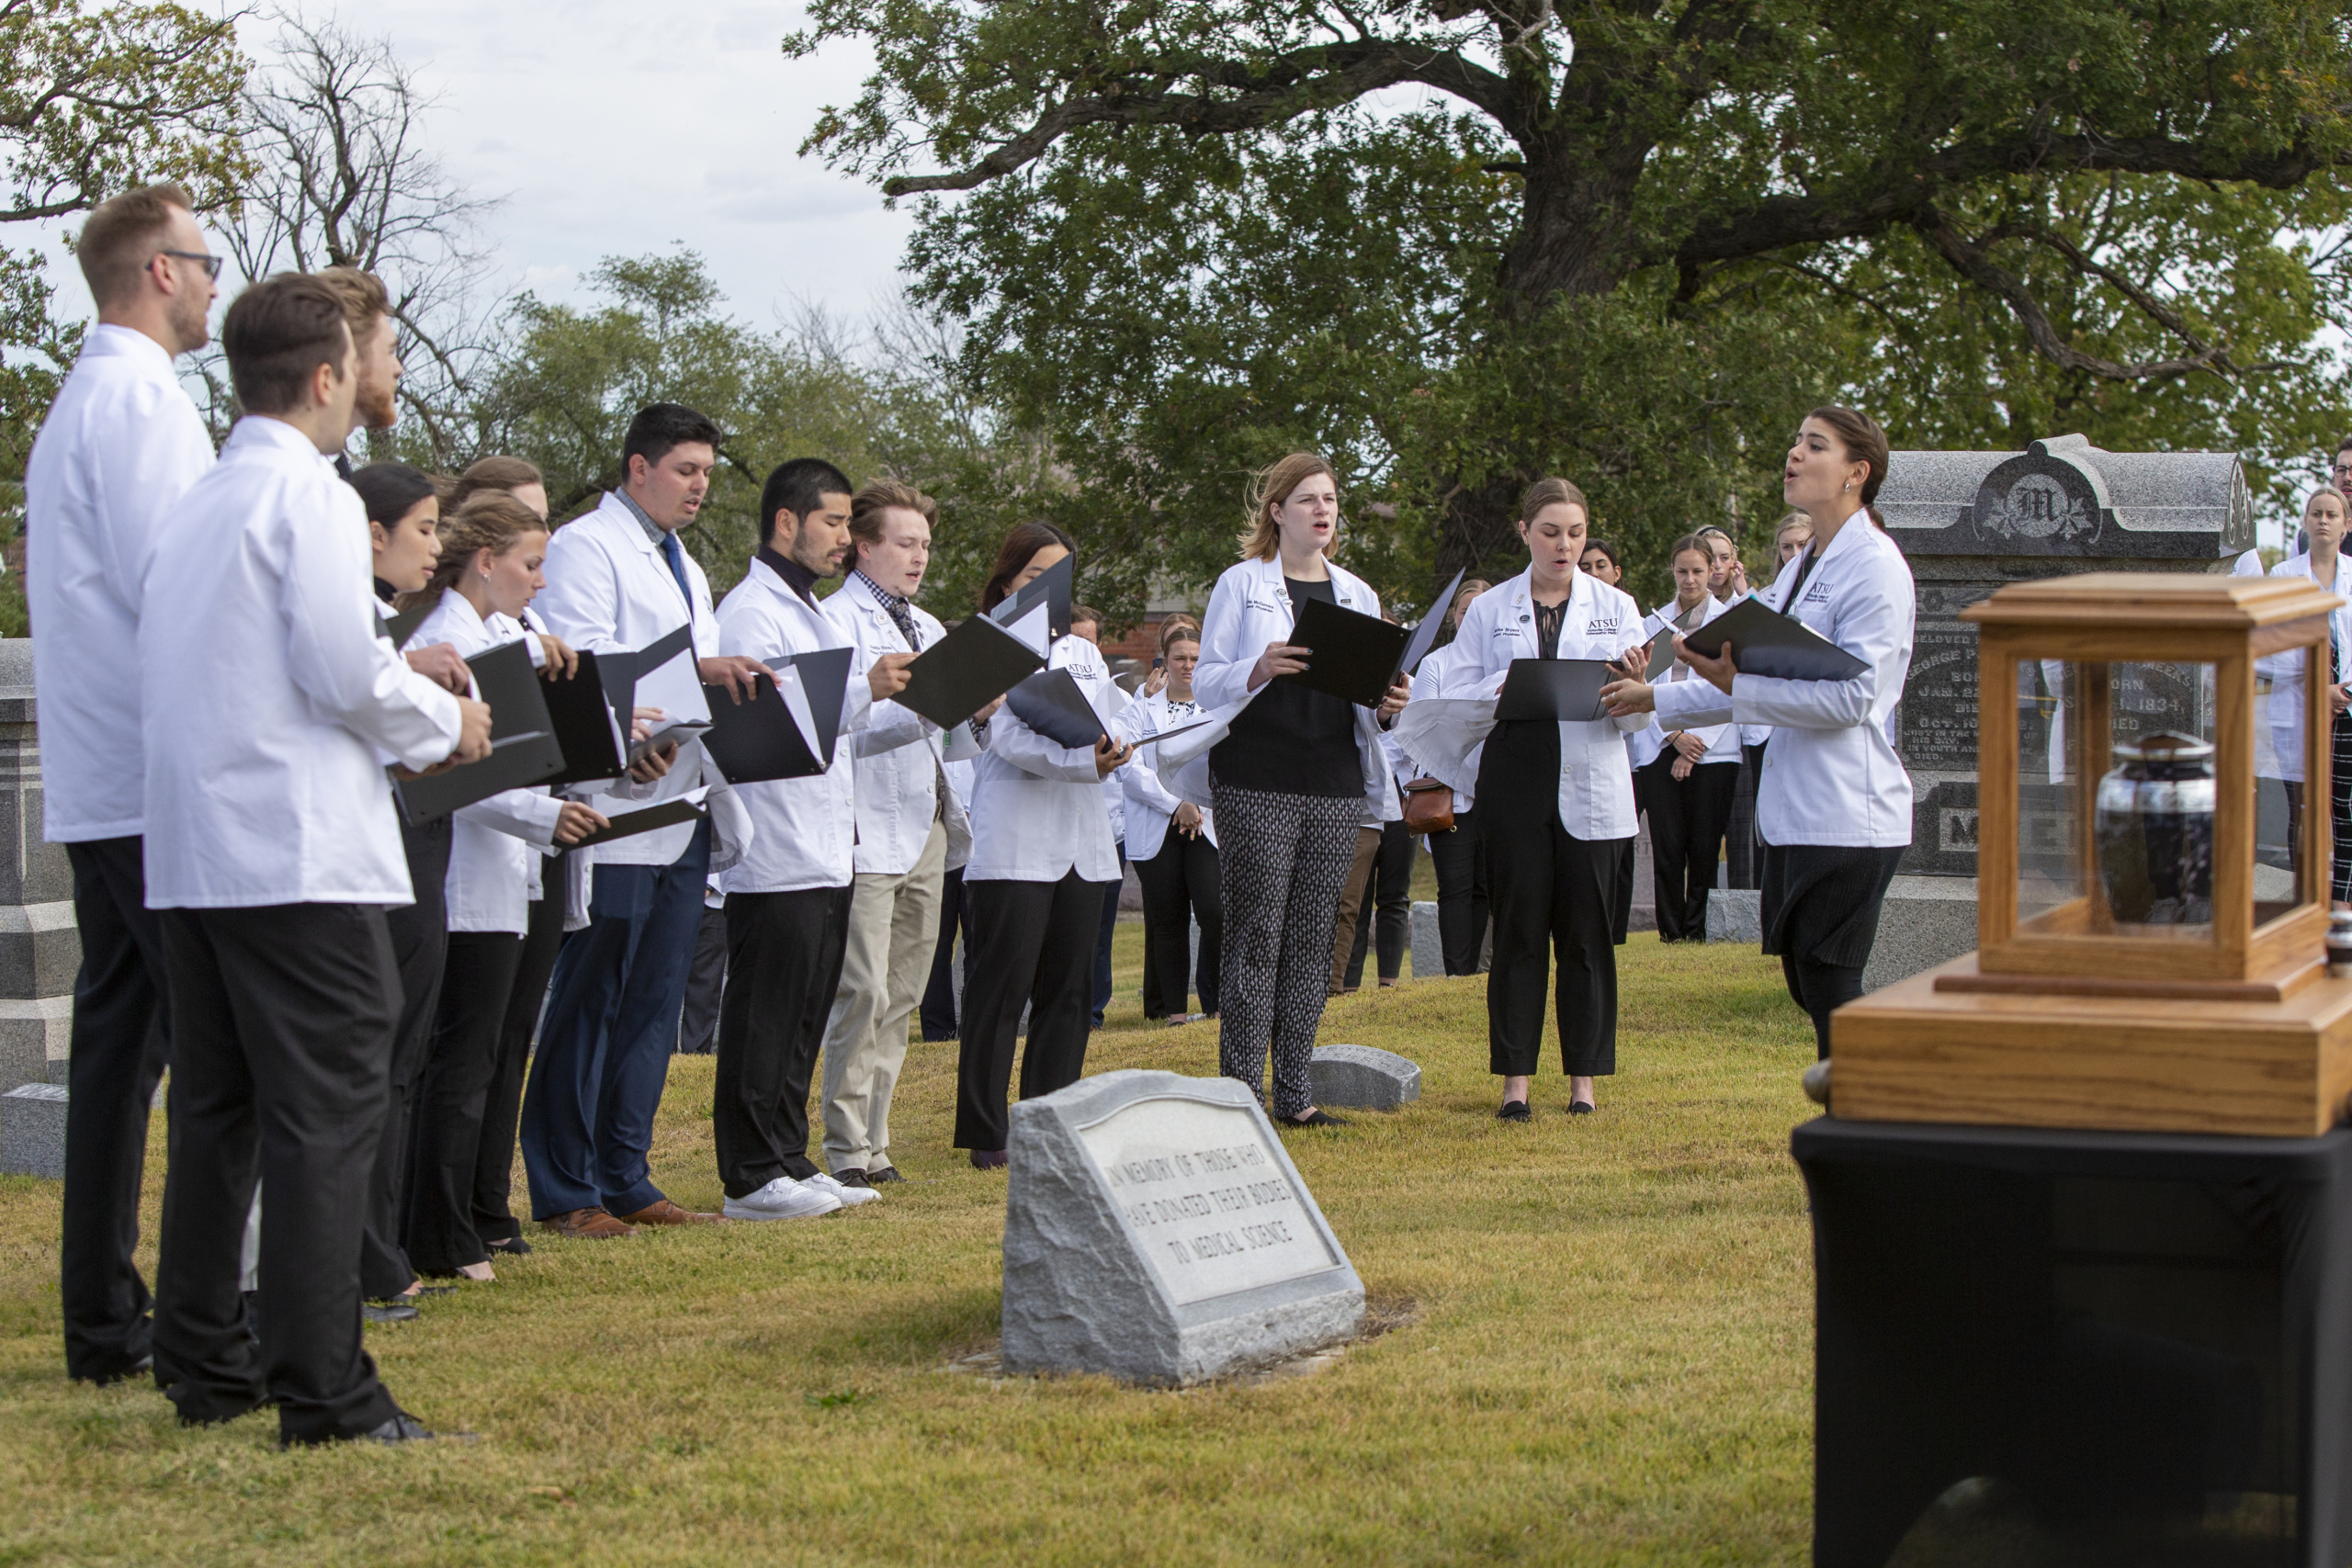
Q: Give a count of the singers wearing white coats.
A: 13